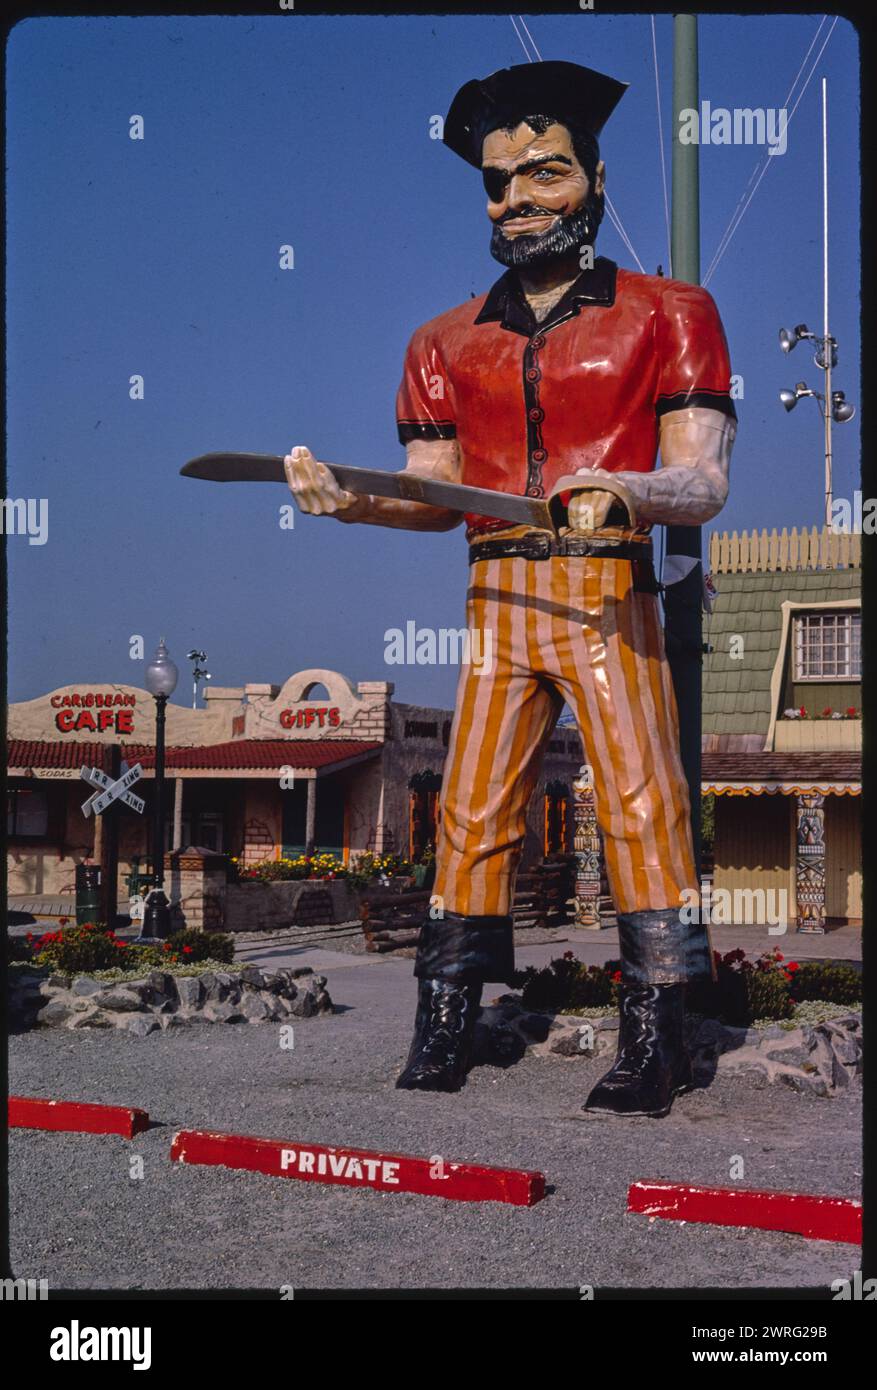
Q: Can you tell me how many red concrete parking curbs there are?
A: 3